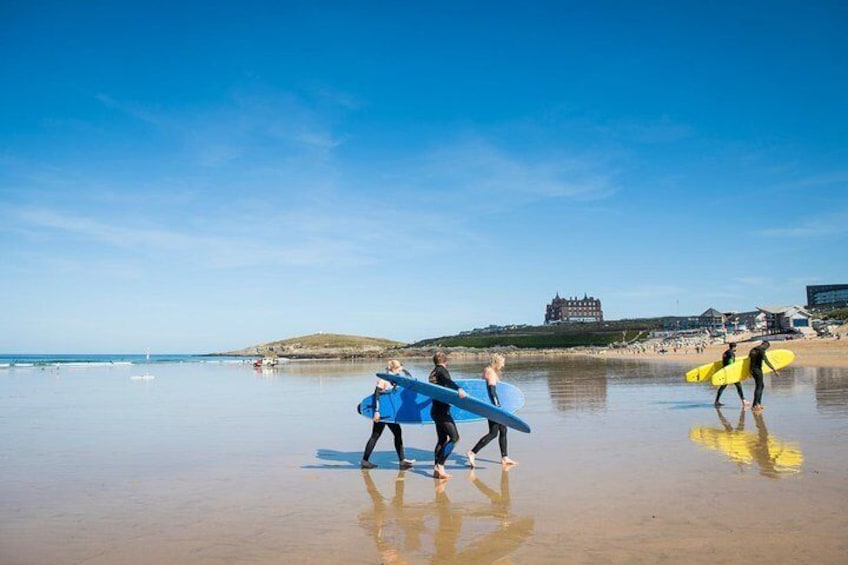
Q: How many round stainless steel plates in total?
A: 0